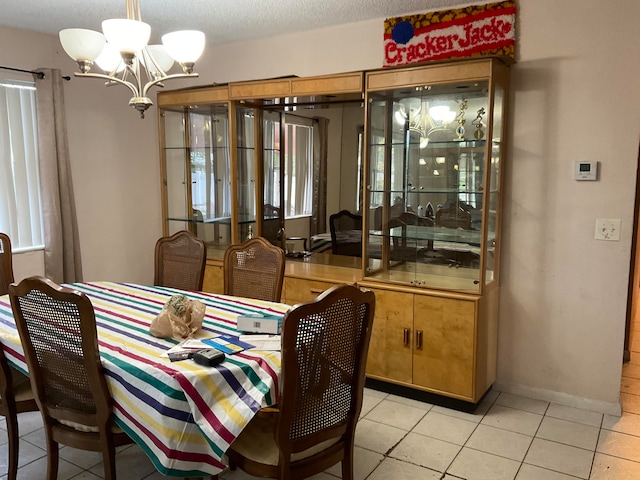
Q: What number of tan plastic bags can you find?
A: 1